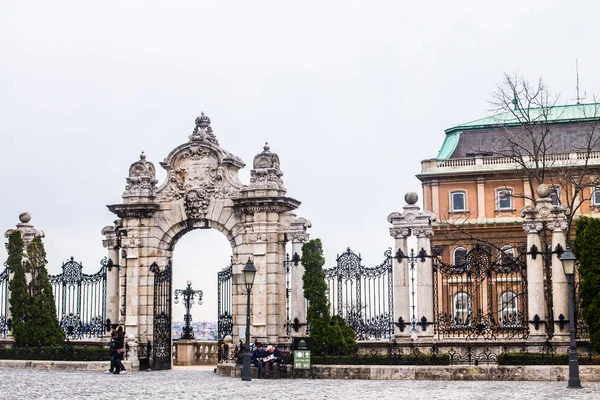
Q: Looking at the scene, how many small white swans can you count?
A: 0